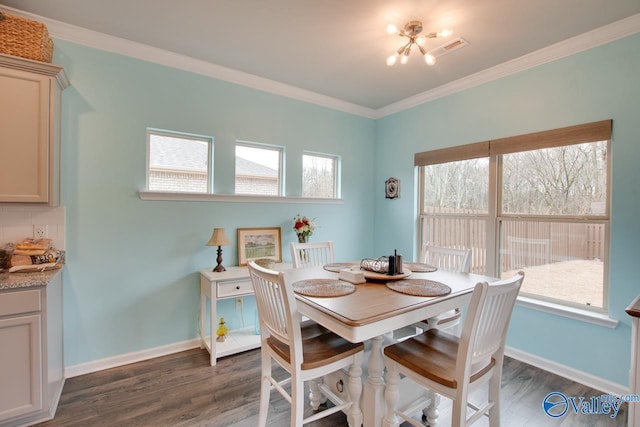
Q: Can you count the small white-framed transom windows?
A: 3